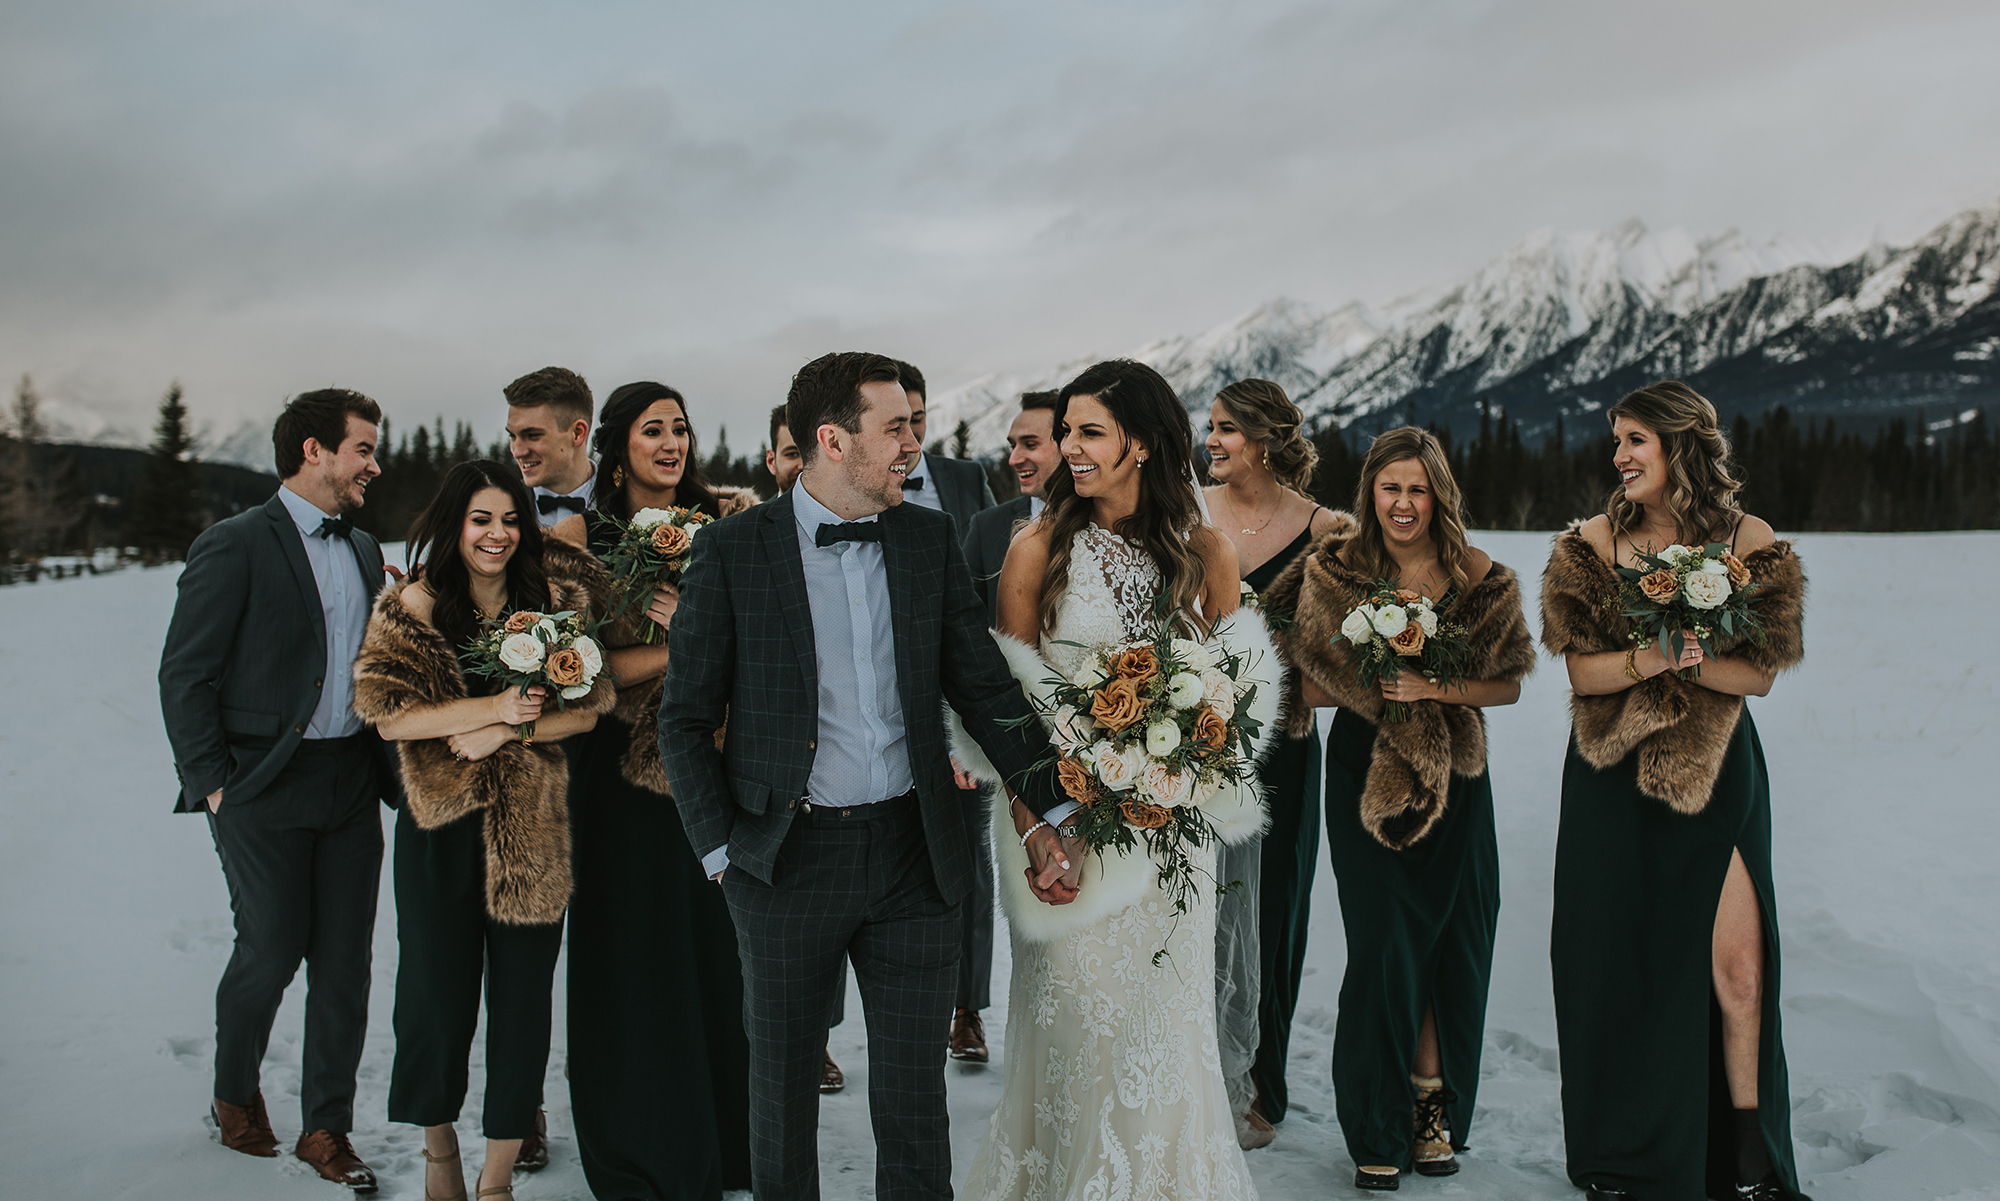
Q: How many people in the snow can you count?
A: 12